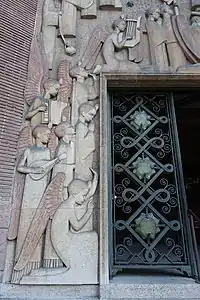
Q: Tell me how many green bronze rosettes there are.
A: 3